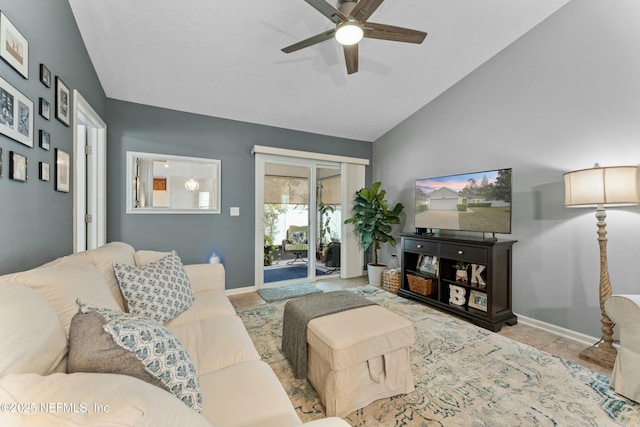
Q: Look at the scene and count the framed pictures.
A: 12